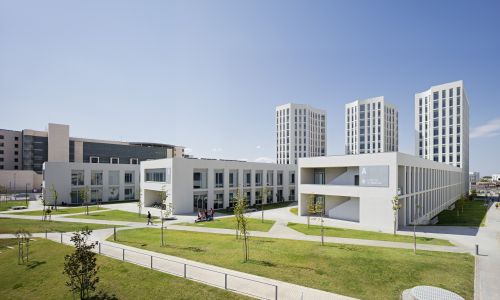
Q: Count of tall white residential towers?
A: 3